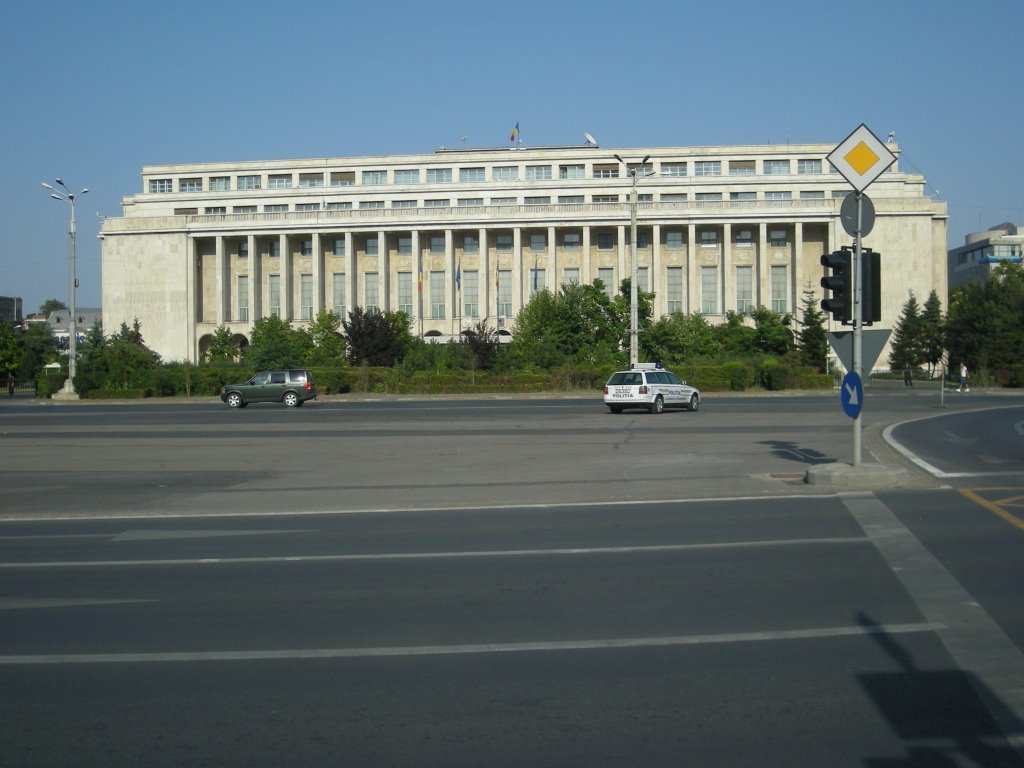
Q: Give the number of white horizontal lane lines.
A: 3